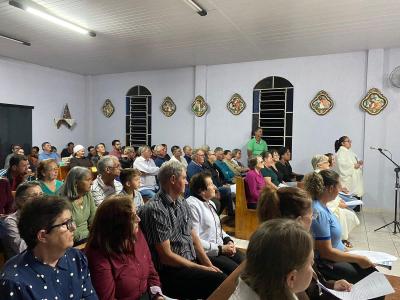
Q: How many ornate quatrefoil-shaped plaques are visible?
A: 6